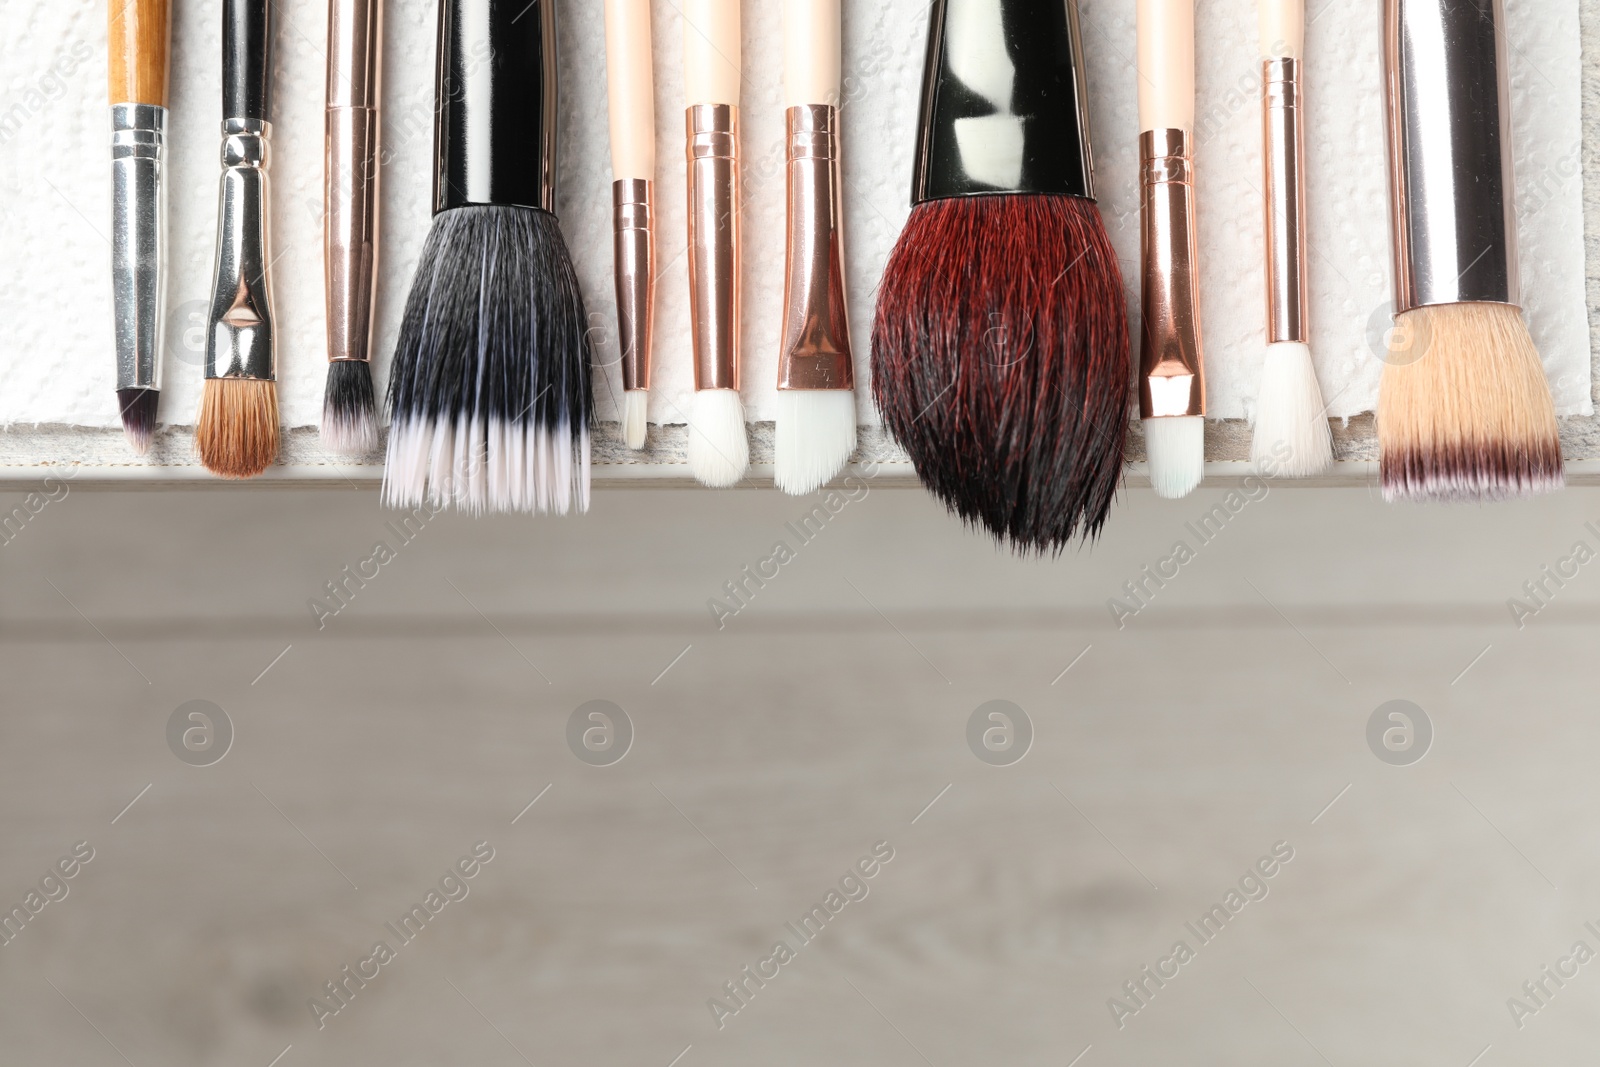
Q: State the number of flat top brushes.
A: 2